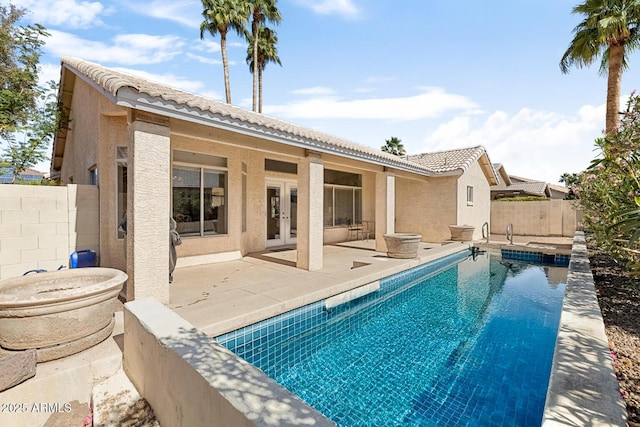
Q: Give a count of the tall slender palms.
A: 4